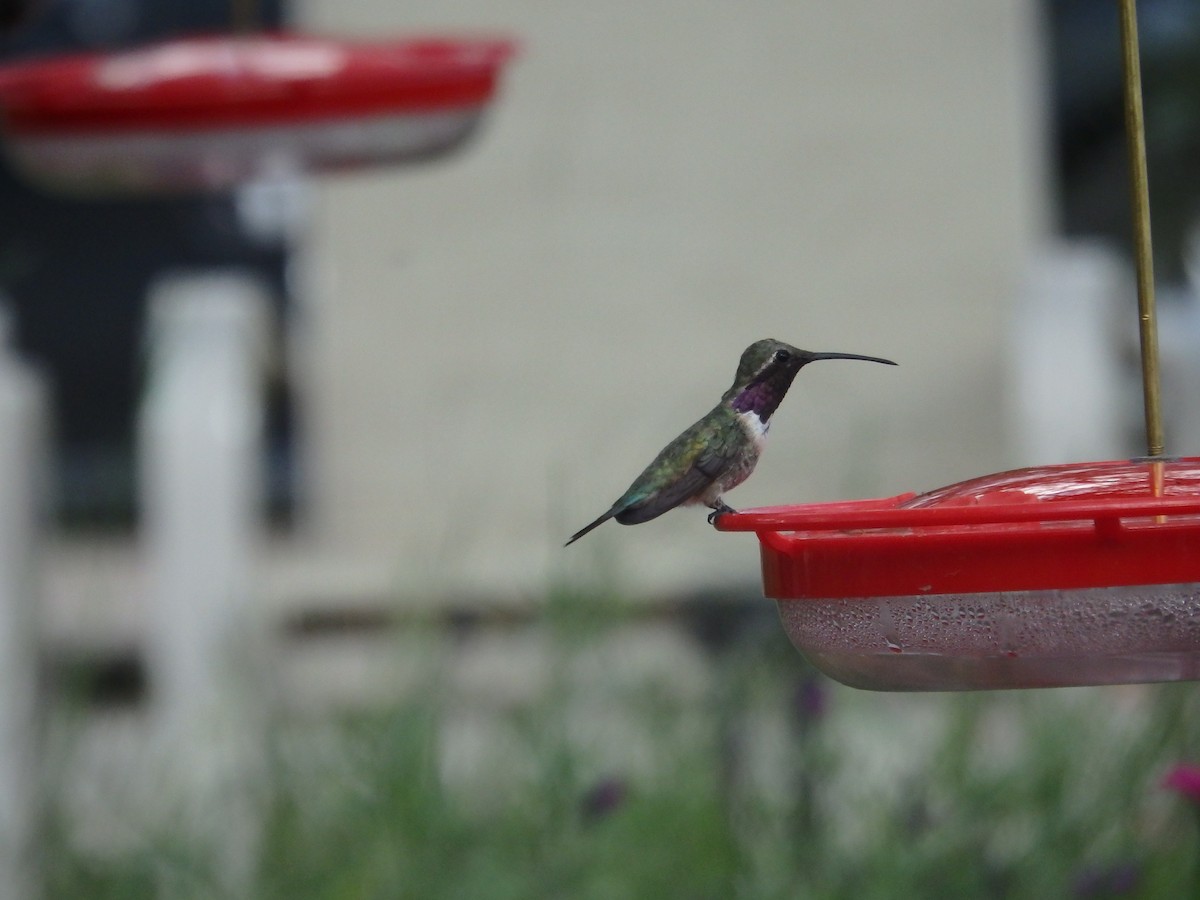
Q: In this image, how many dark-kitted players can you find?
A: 0